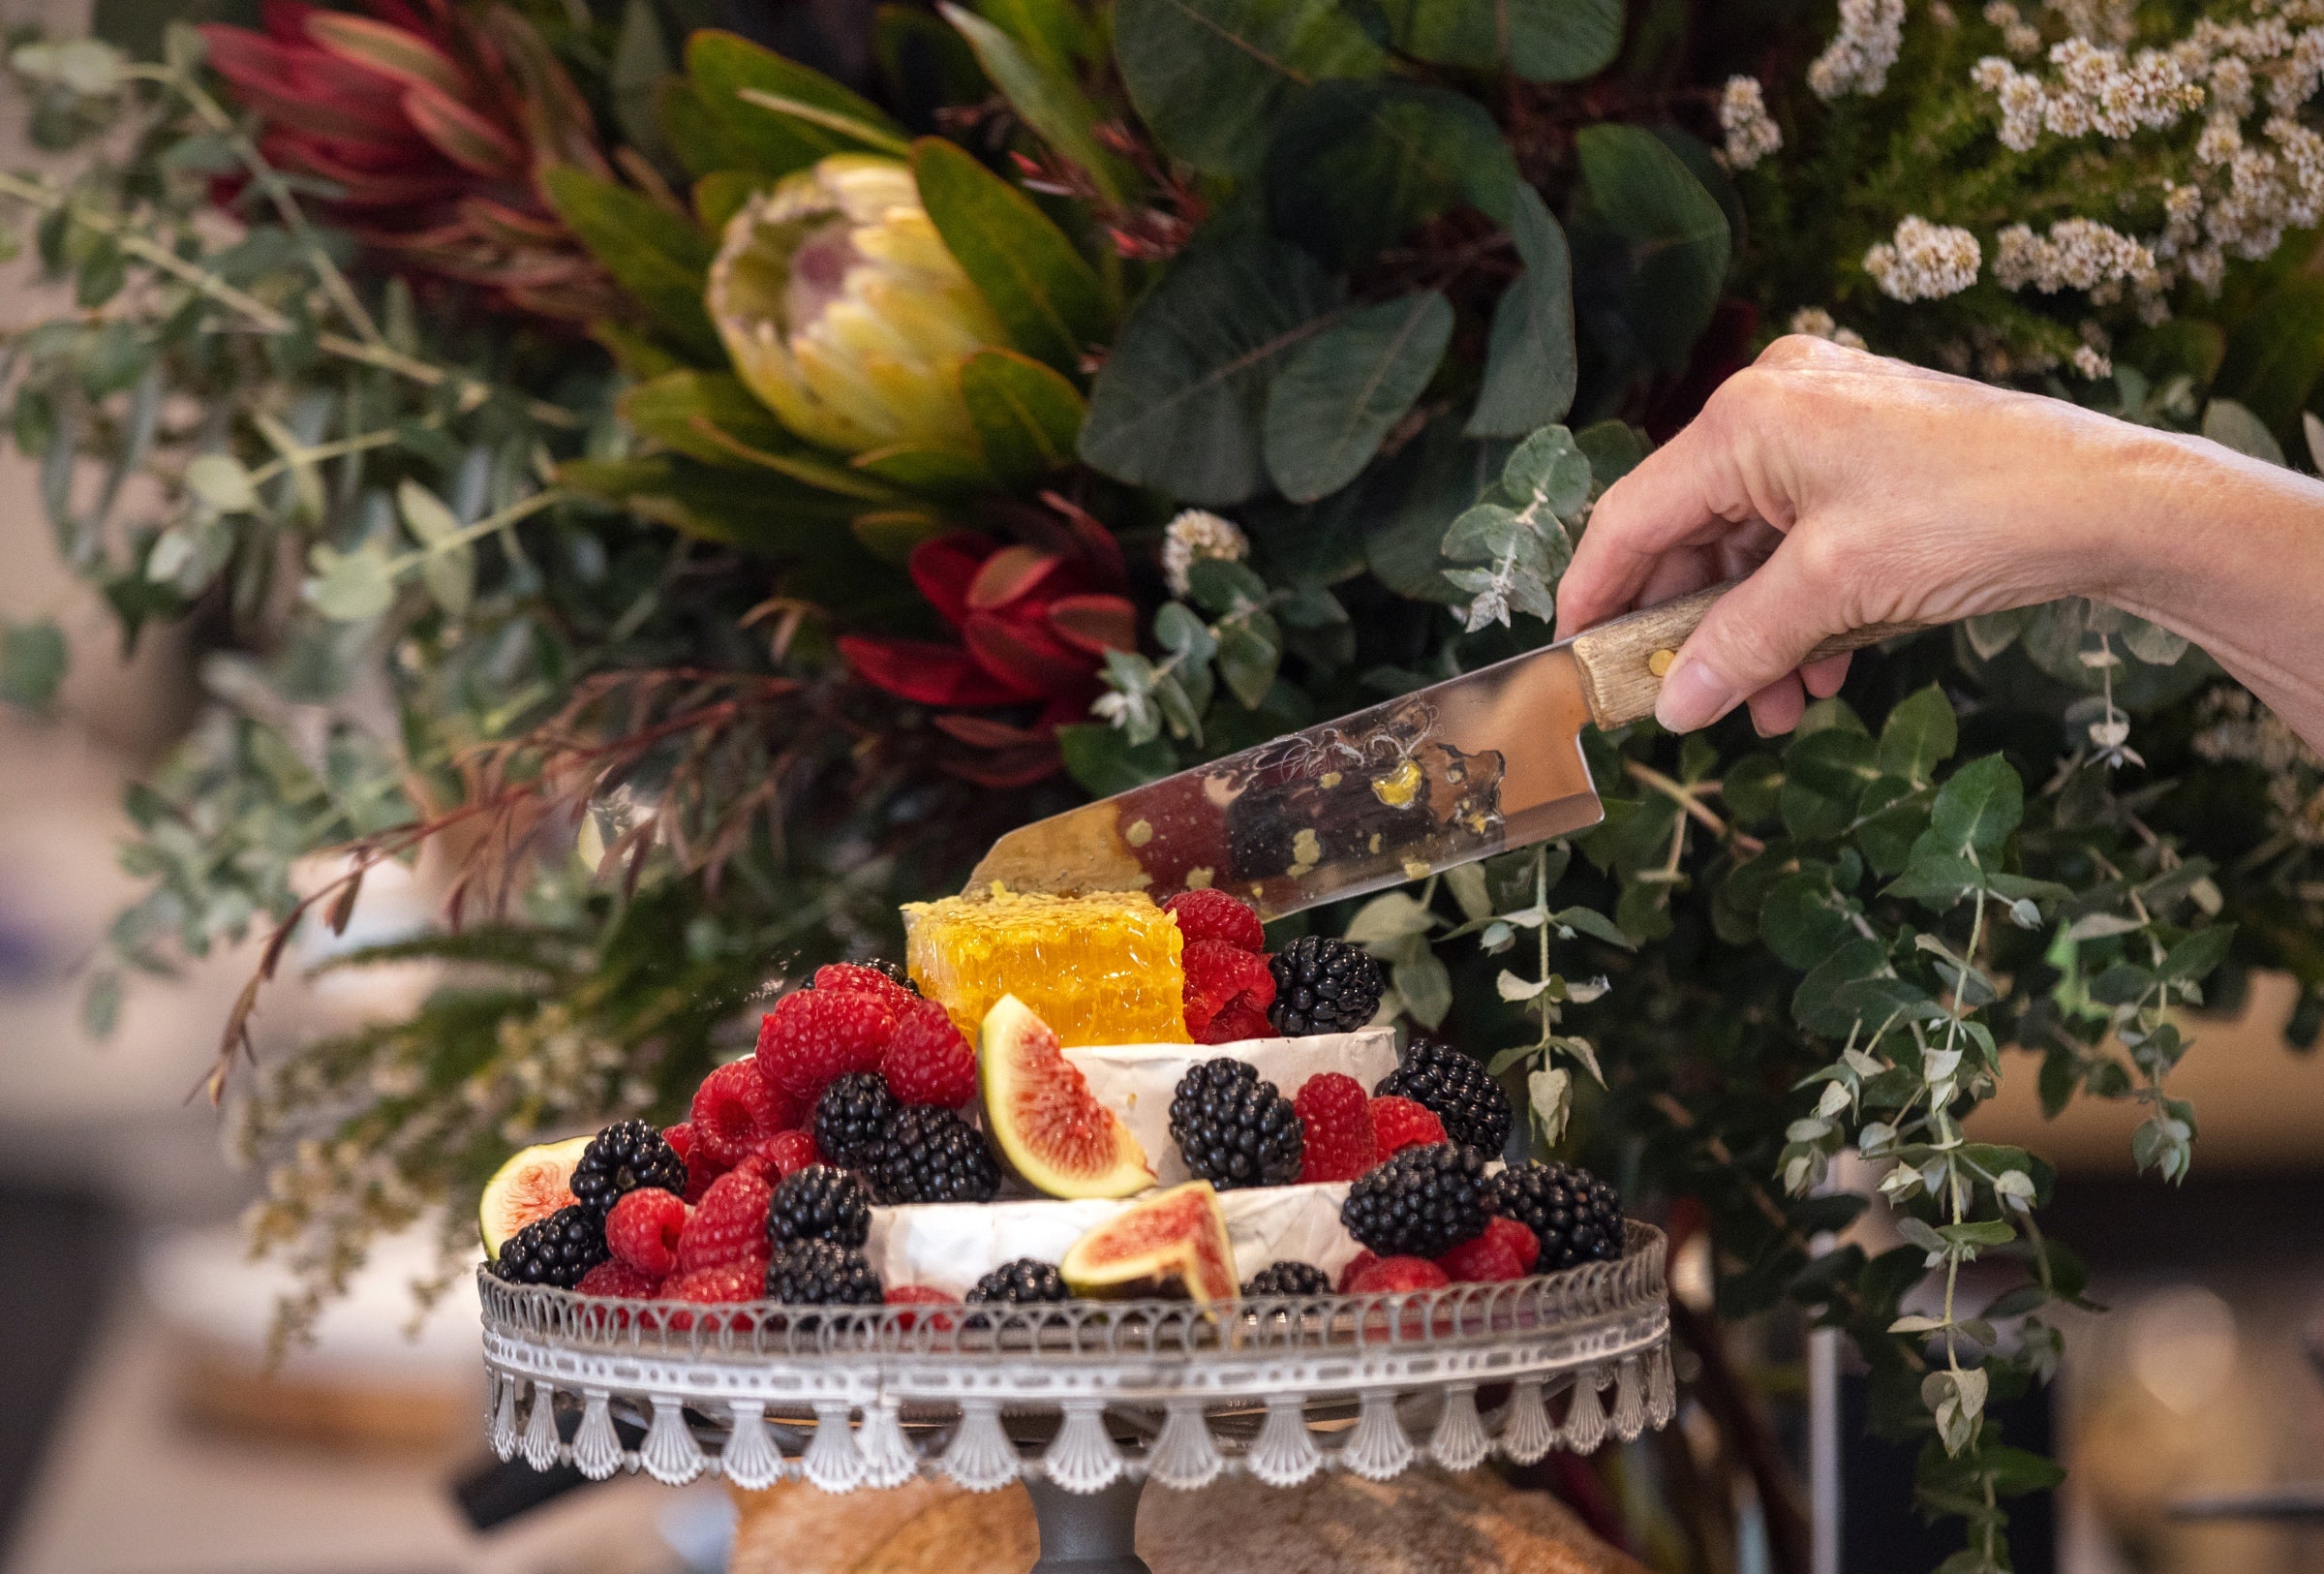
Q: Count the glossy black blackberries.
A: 14